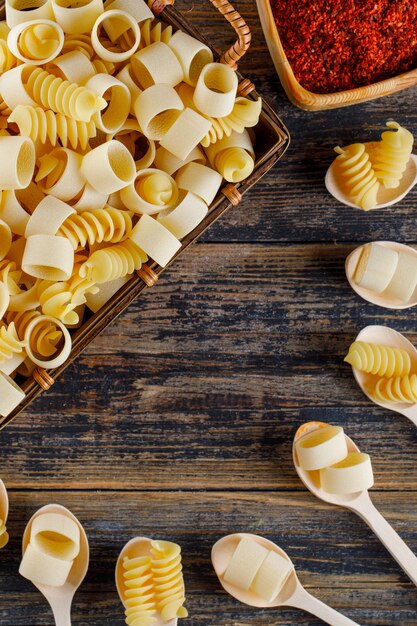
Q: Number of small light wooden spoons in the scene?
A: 8